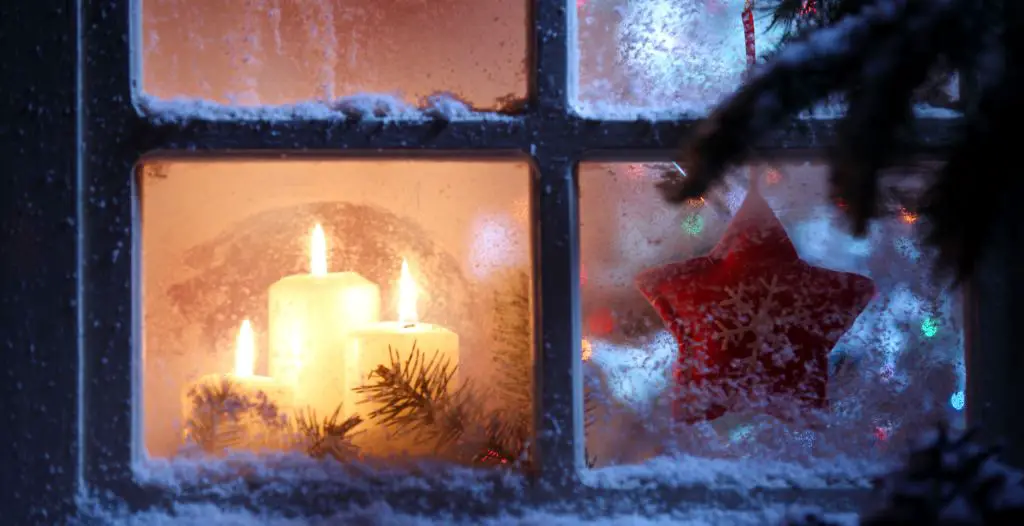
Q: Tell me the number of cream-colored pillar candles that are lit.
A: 3